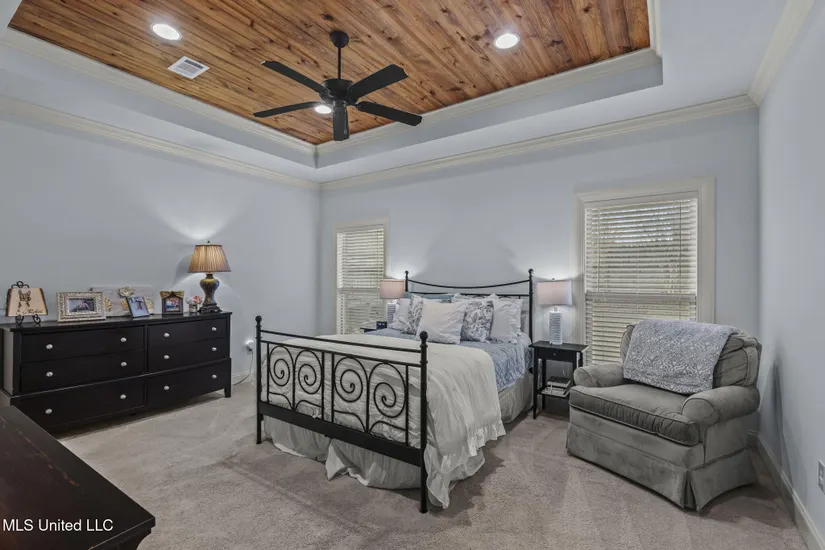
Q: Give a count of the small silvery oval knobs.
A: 12